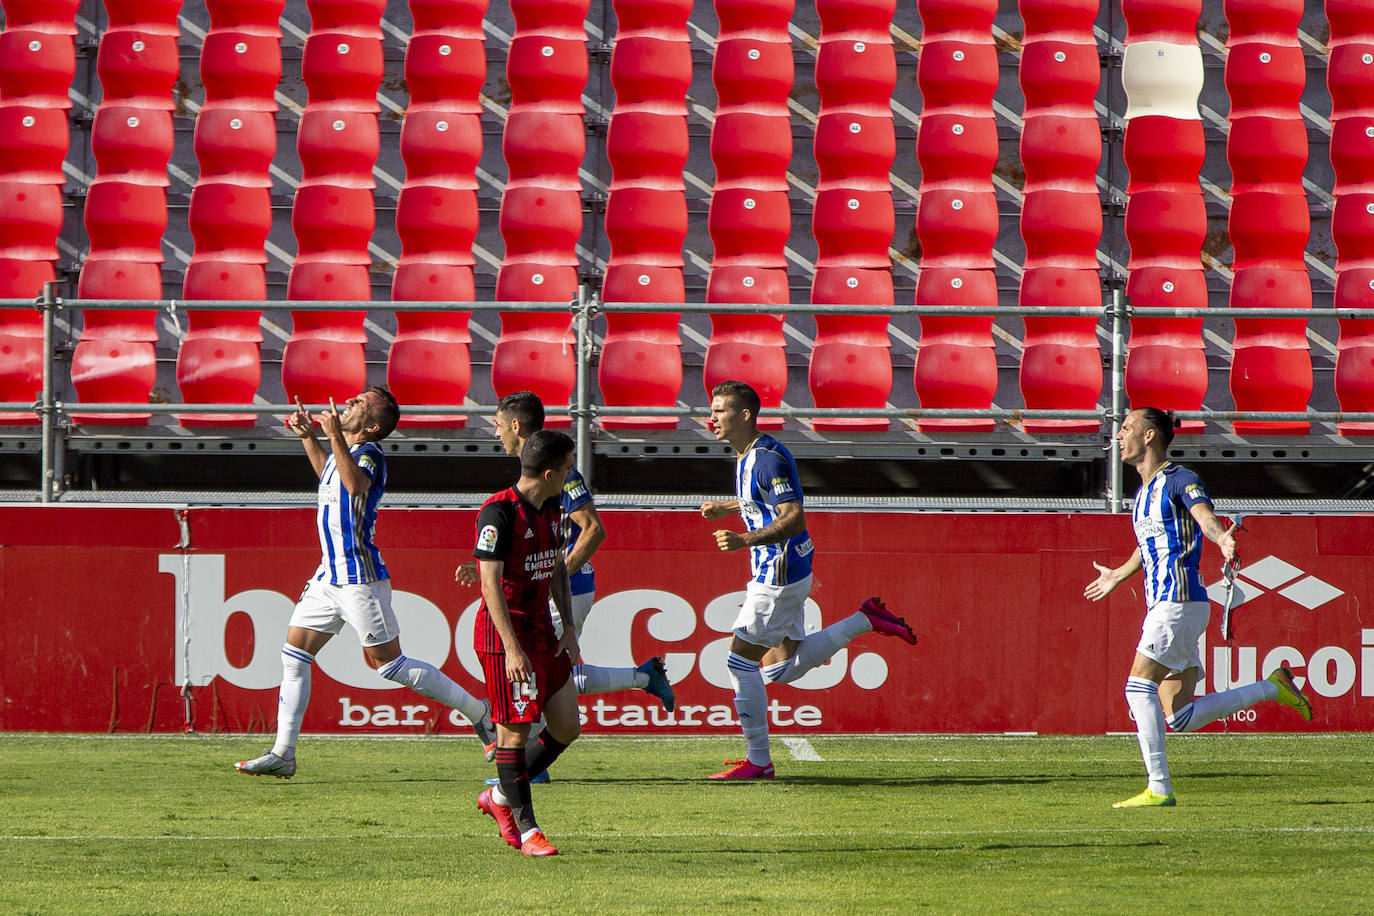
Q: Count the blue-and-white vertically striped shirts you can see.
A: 4